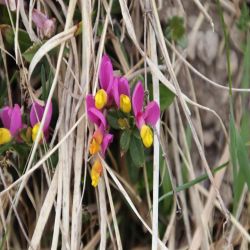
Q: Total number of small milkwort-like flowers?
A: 7